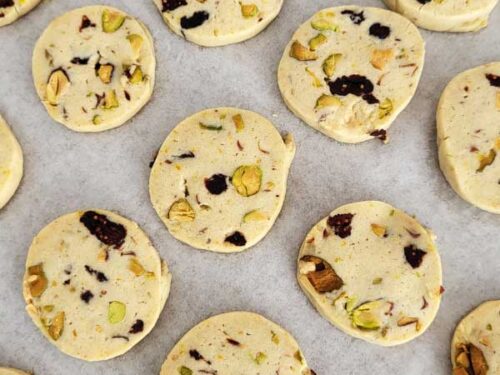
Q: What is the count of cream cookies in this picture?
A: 13